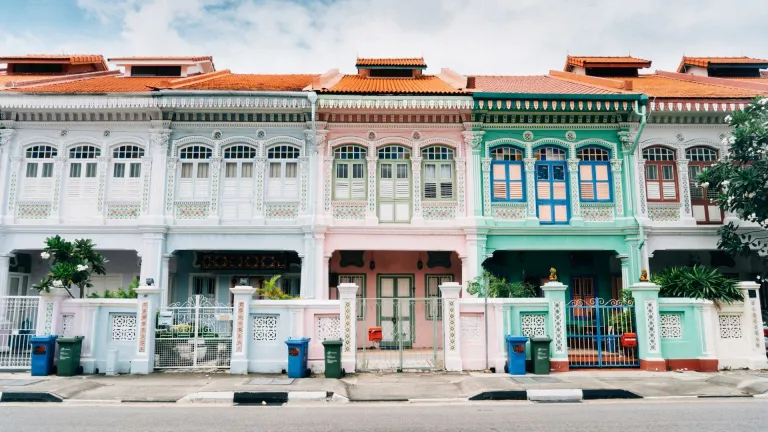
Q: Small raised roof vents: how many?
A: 5